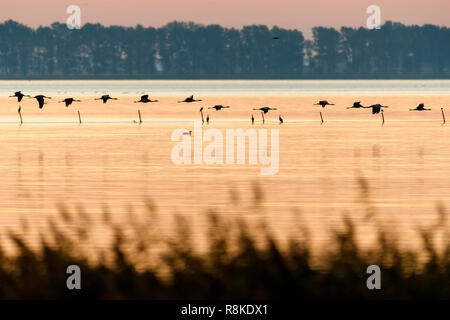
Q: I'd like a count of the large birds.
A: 12